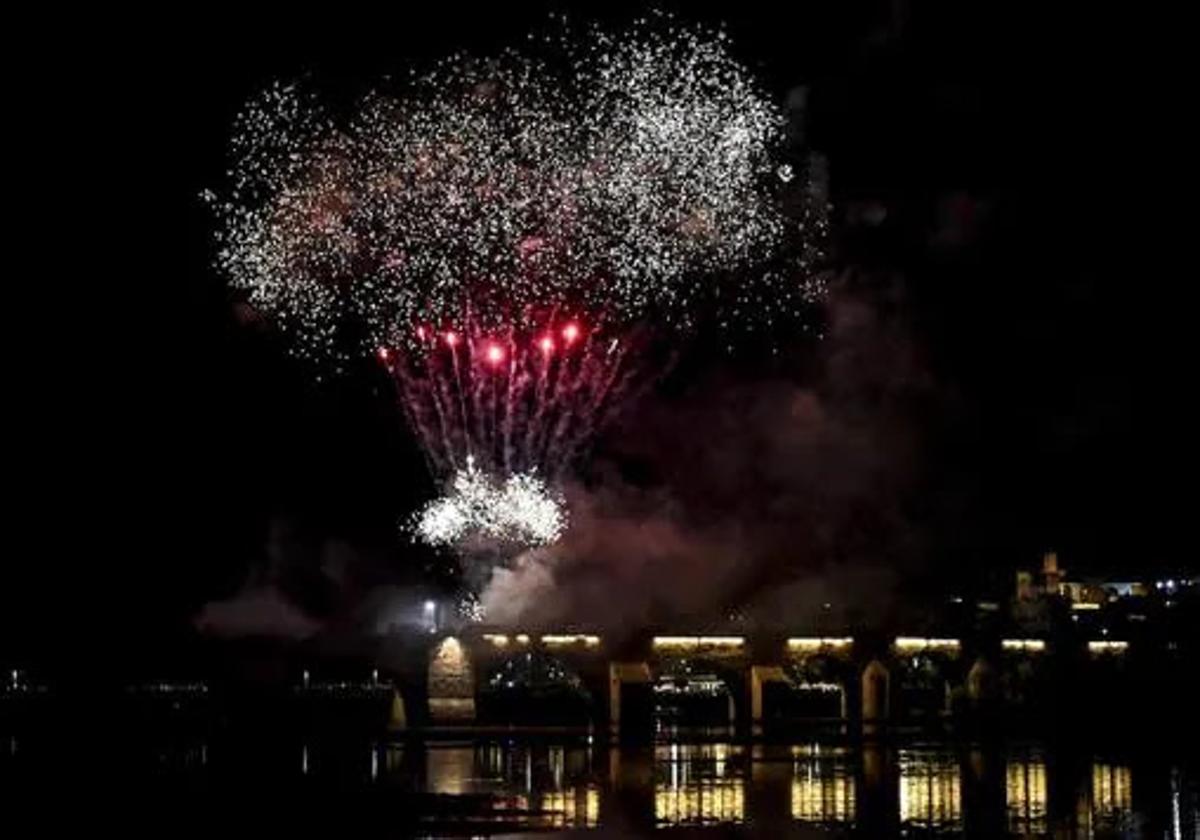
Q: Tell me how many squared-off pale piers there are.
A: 2